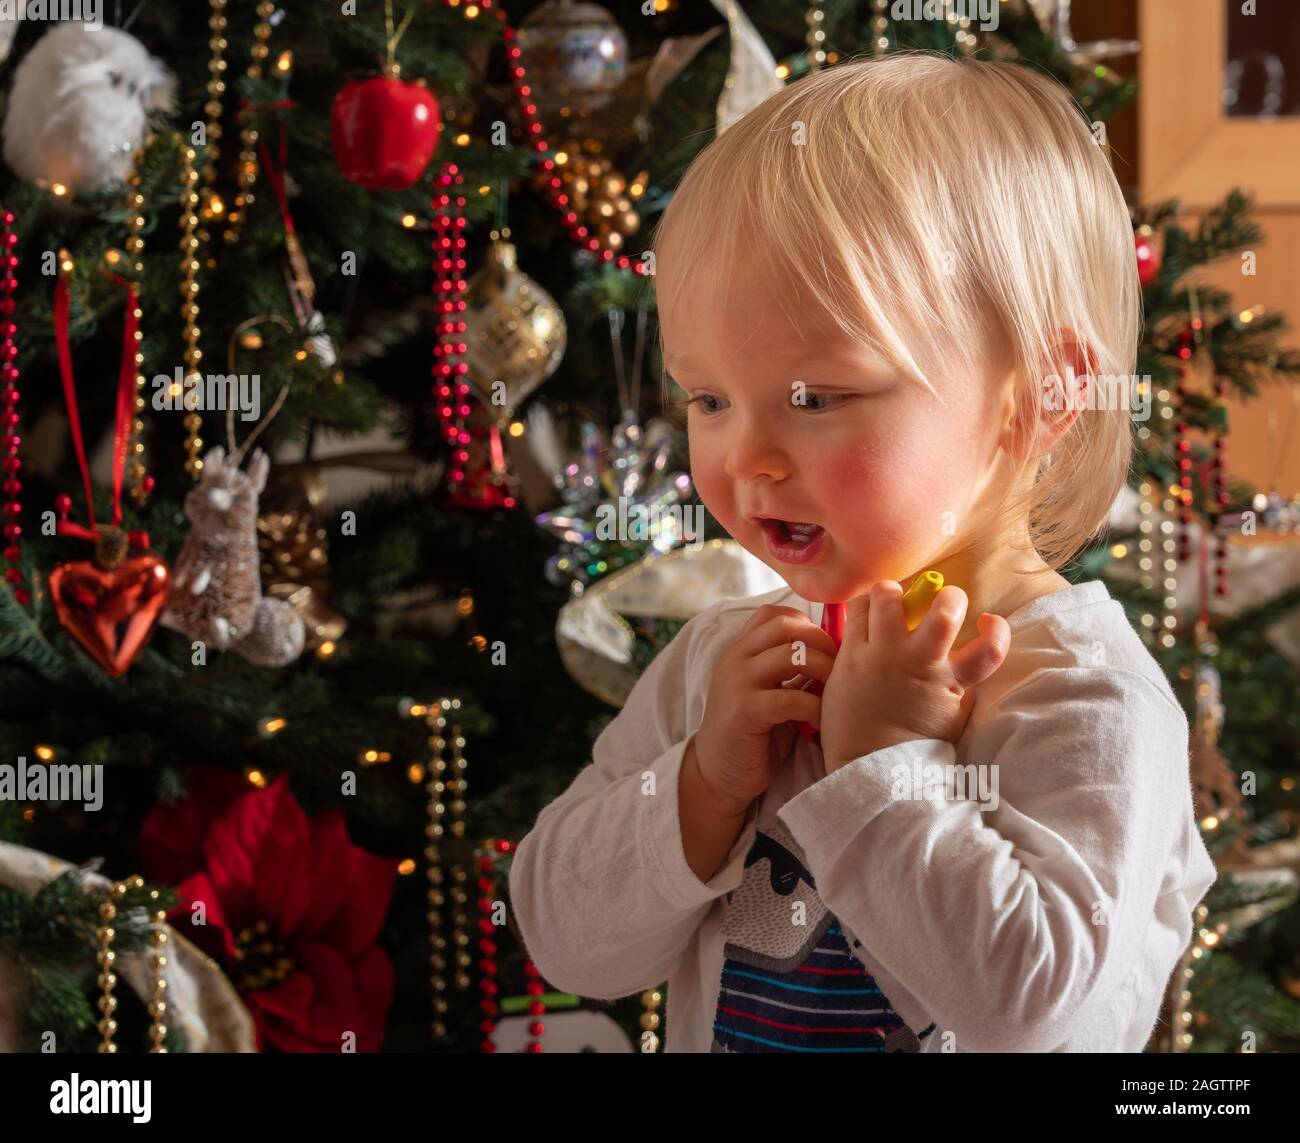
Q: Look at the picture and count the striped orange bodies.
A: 0